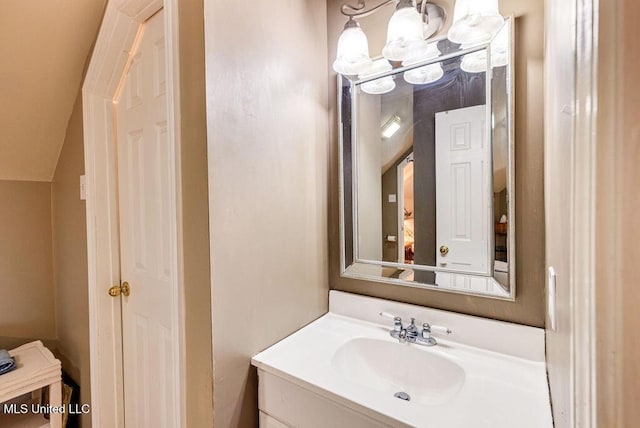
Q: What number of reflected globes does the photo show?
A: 3